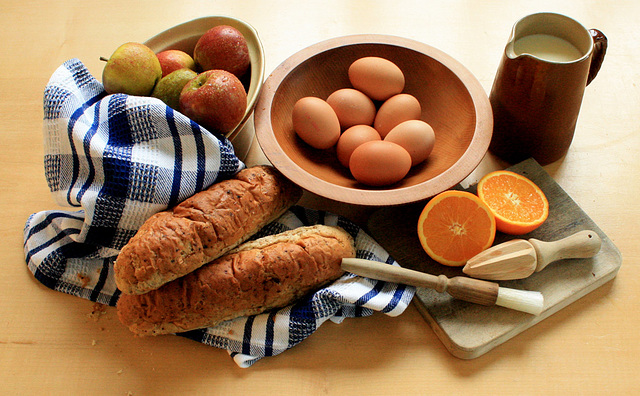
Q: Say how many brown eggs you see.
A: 7